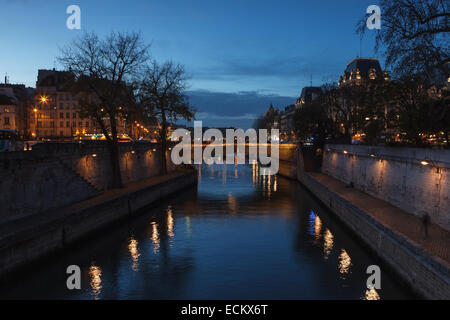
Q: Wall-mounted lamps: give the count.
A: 8